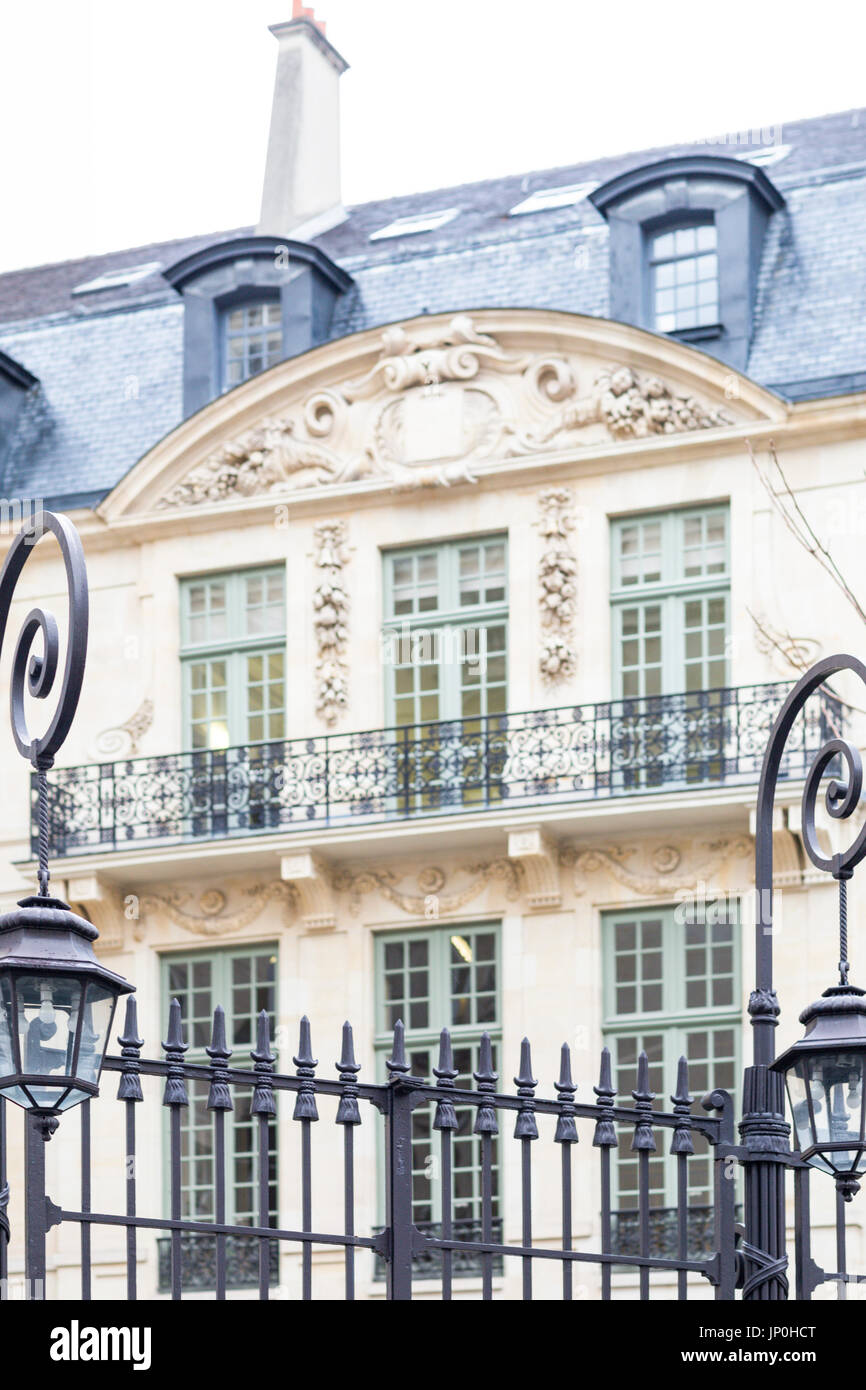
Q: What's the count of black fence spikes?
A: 14